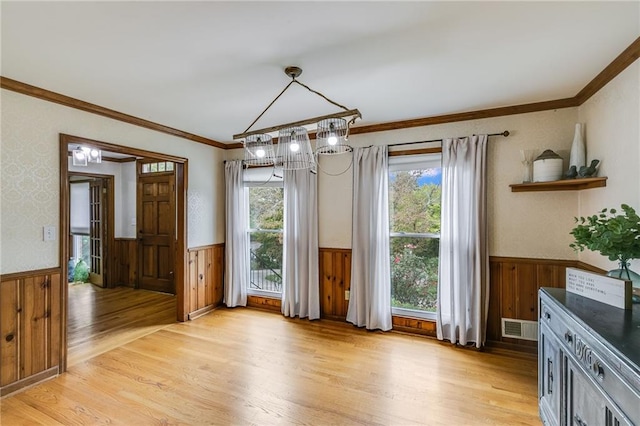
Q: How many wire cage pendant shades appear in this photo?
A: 3